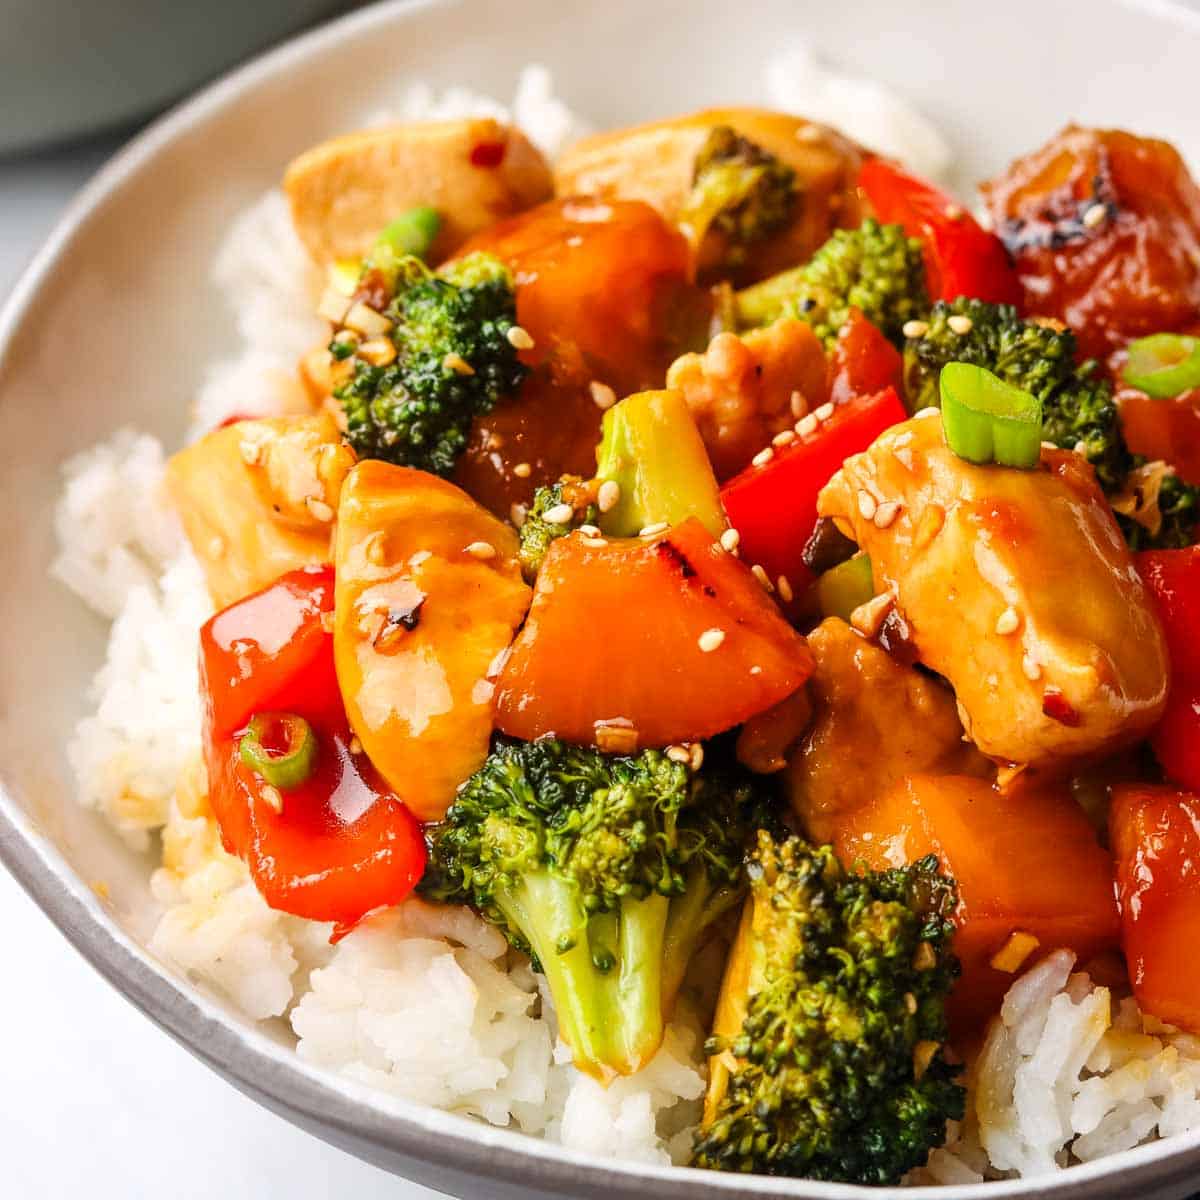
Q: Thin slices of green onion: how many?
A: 4